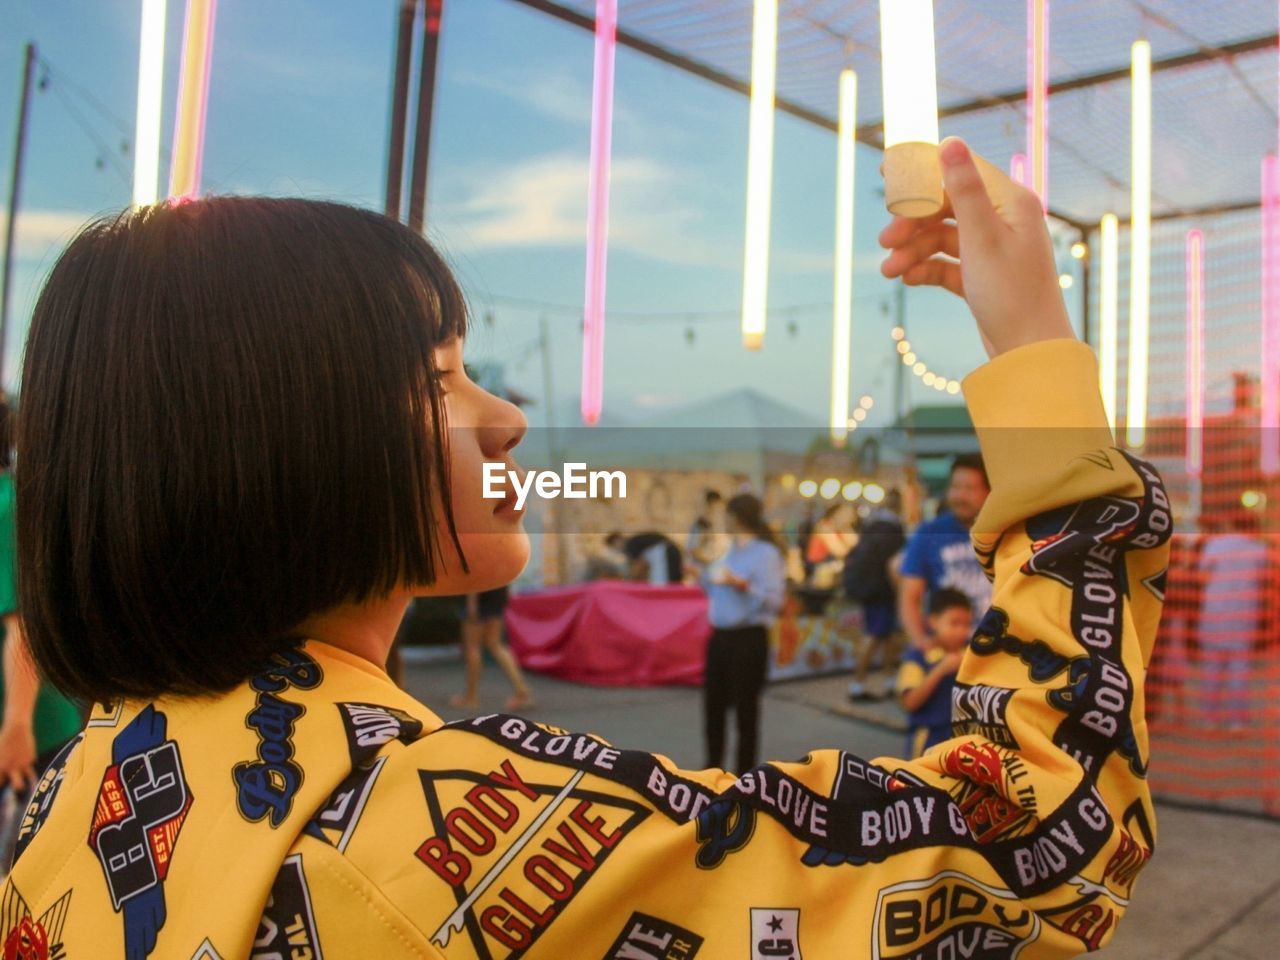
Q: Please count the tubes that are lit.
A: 12